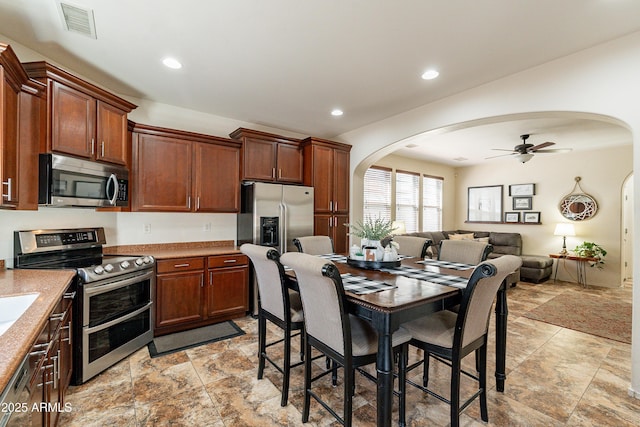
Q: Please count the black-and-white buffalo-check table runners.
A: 1